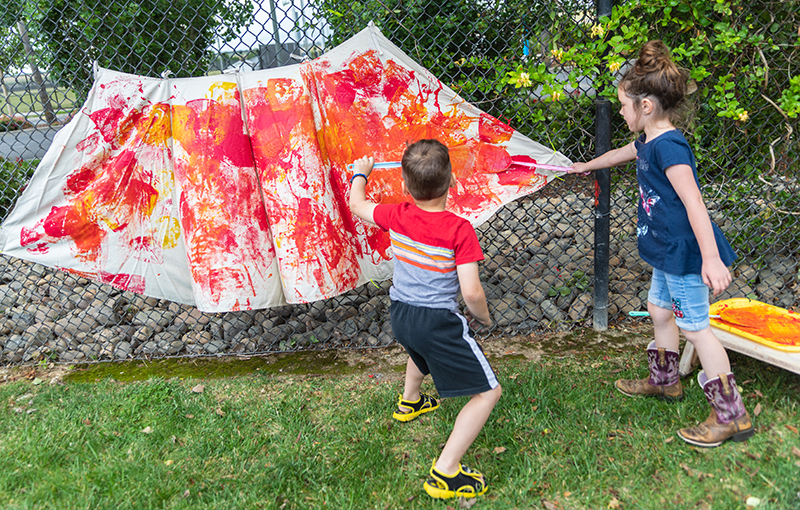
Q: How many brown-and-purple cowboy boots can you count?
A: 2